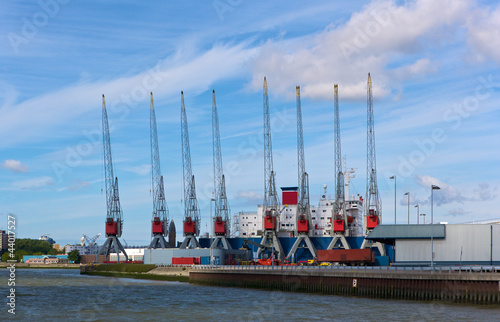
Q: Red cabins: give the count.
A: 8